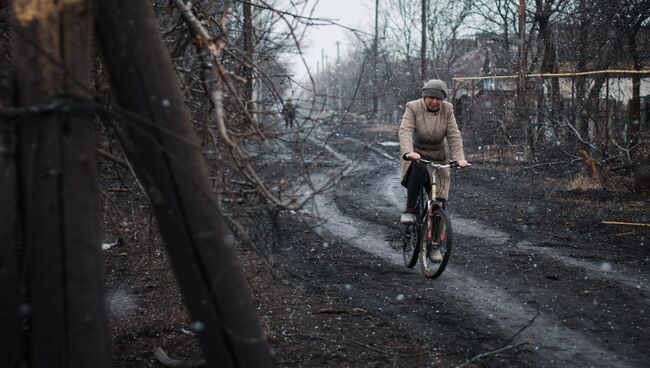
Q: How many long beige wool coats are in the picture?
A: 1